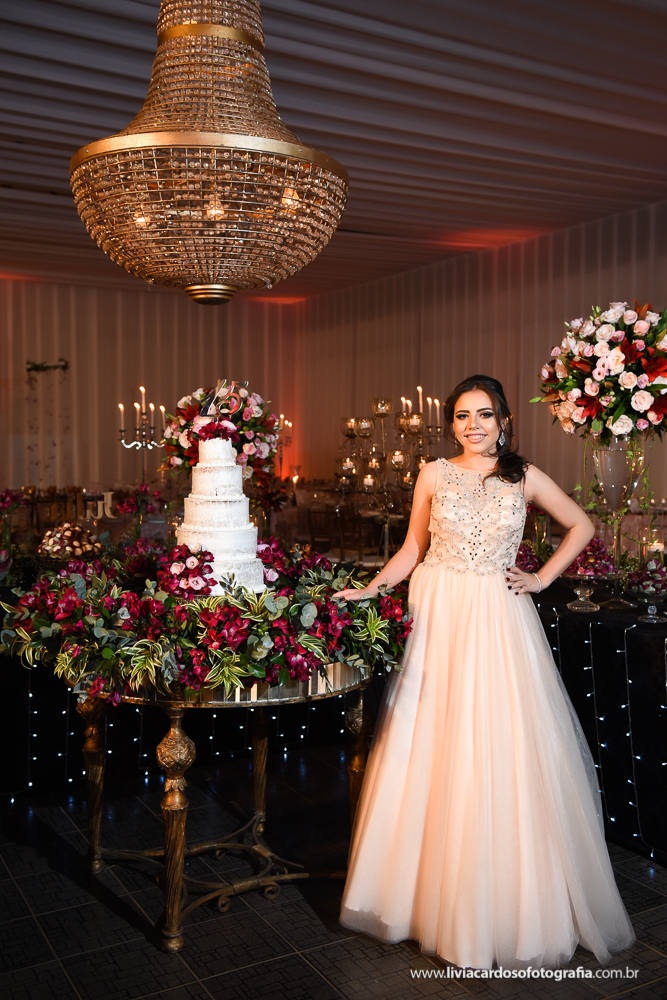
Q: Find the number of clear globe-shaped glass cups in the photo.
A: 12